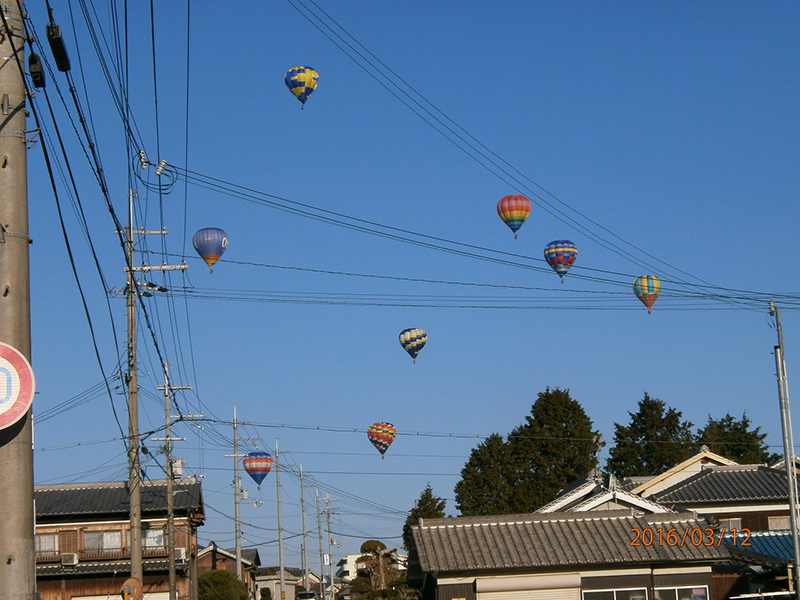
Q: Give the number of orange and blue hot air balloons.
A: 1